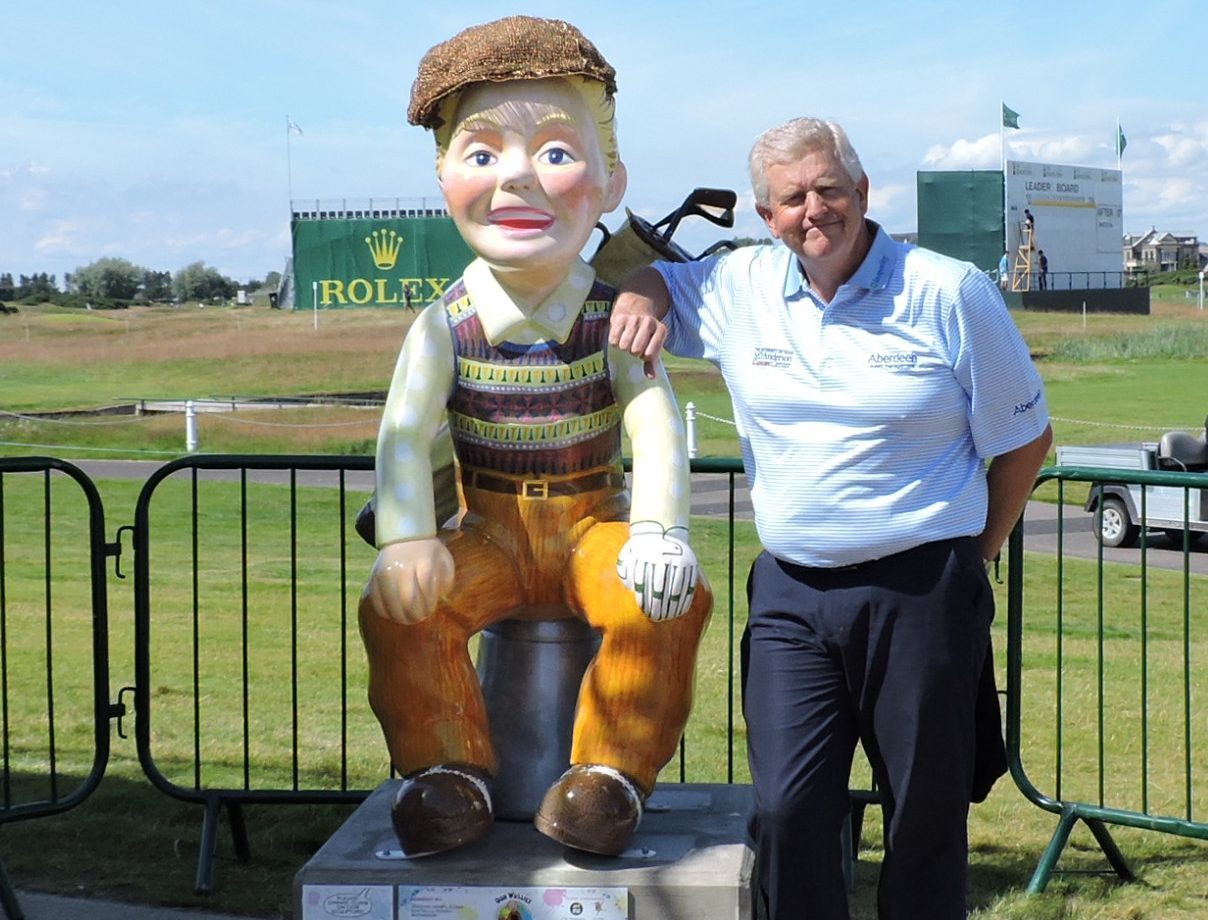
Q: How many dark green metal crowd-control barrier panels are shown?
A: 3